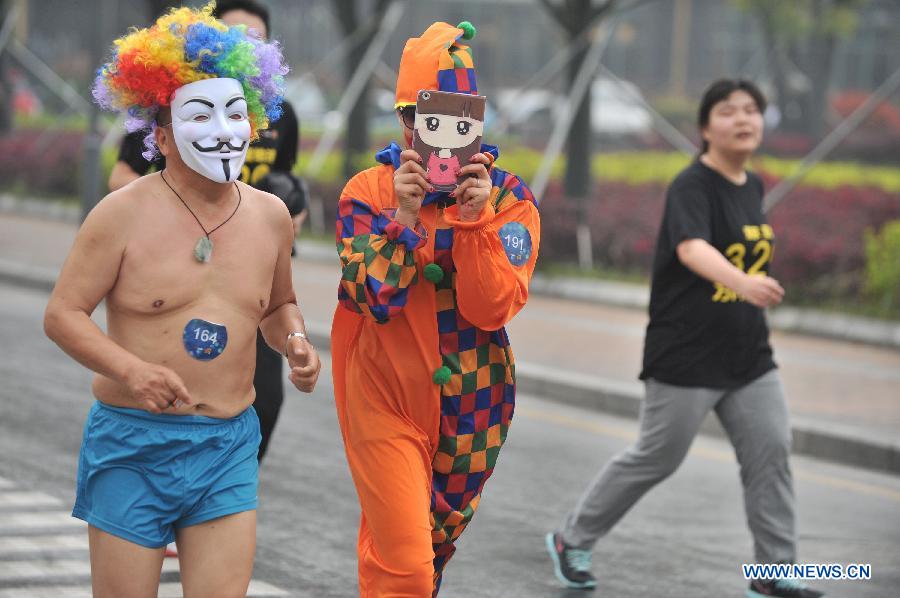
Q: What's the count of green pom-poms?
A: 3